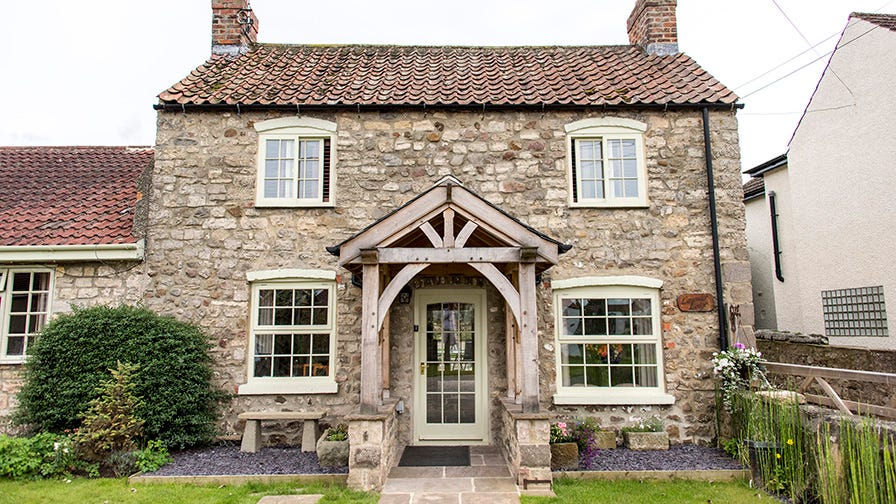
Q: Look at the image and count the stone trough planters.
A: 4